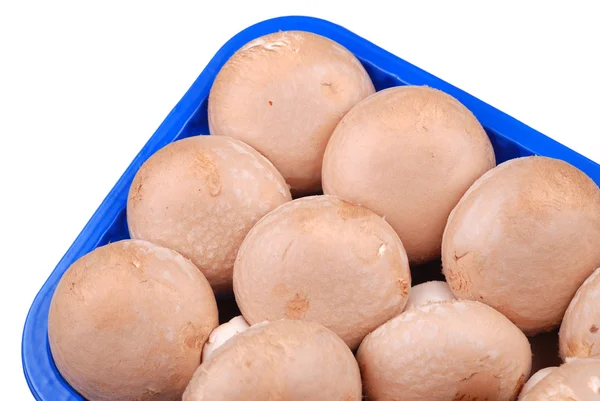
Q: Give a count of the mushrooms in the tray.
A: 10